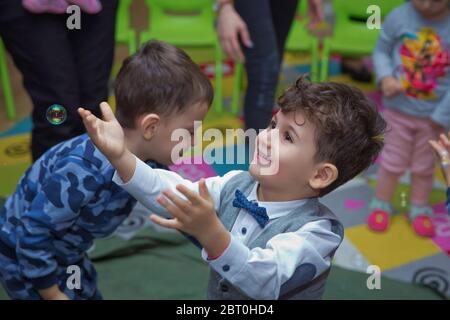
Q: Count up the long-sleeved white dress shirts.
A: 1